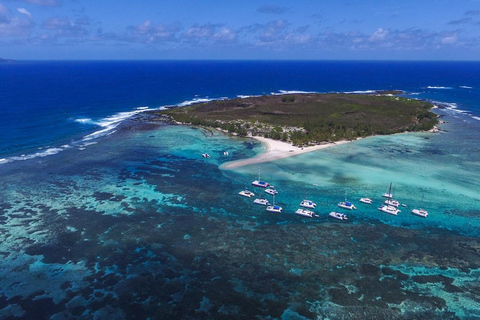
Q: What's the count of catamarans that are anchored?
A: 14